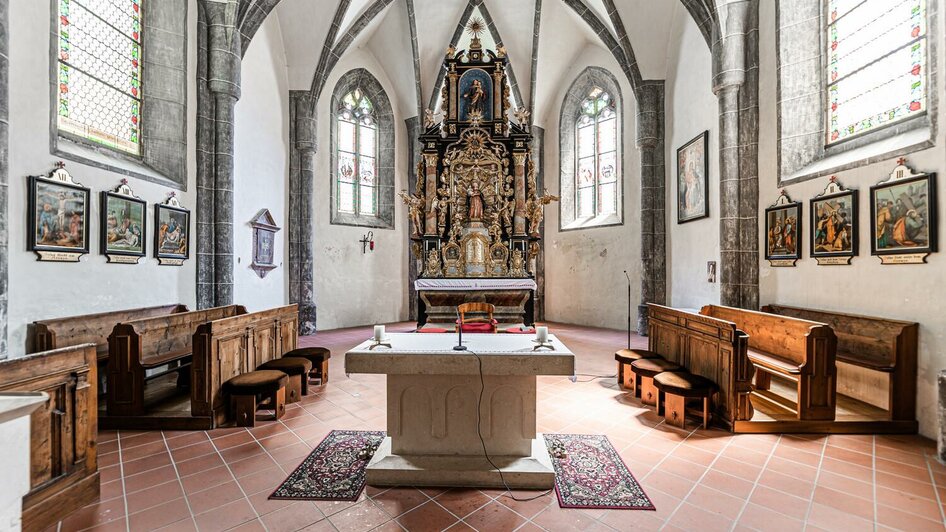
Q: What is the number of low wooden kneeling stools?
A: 6